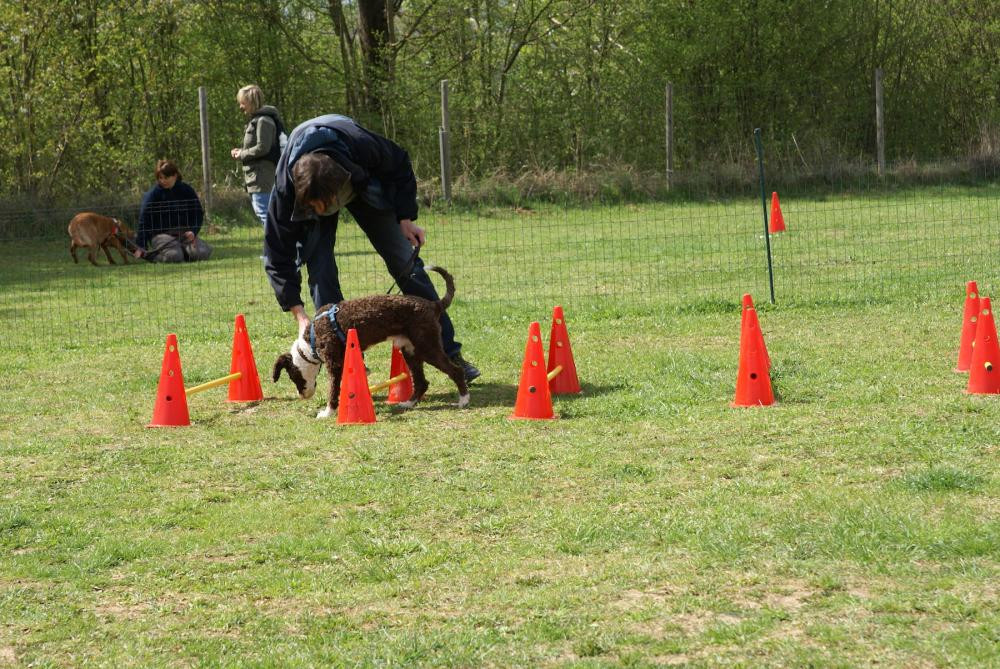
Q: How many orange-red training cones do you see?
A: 11